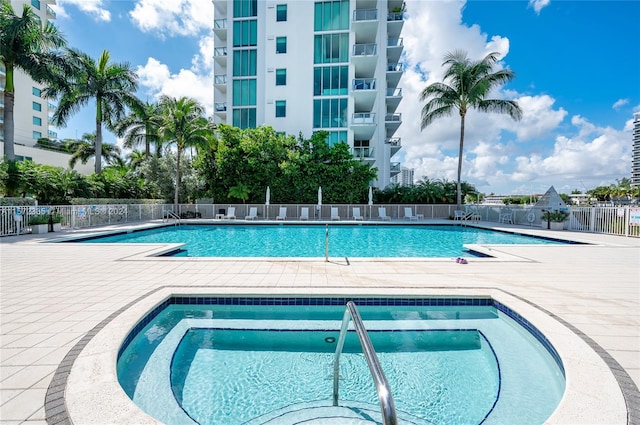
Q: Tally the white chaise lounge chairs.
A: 8